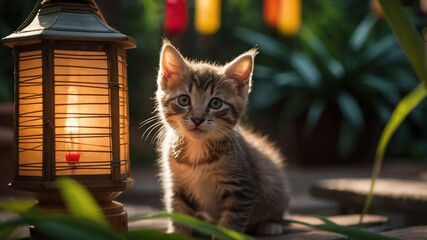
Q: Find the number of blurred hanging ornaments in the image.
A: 4